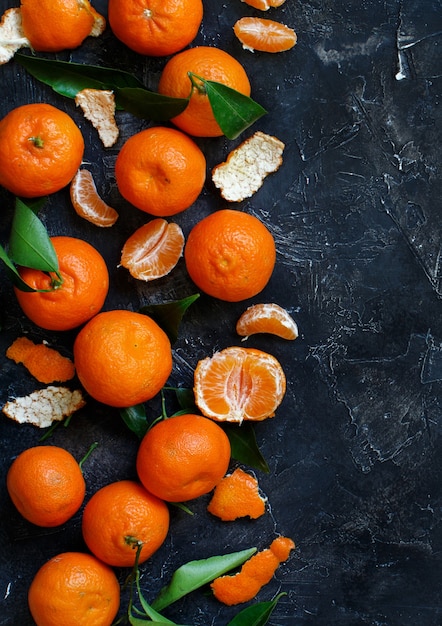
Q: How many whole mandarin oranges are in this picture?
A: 11